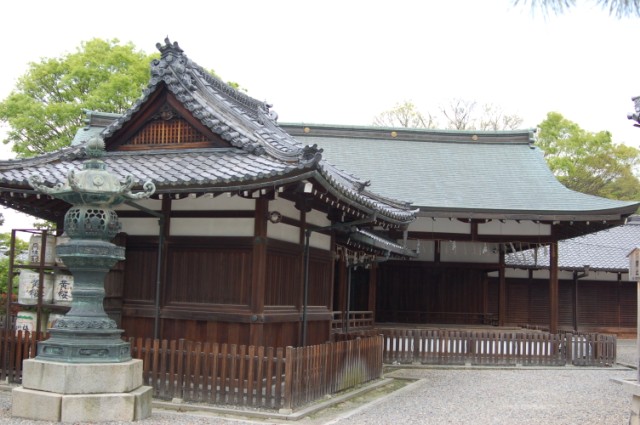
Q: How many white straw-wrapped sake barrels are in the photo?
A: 6